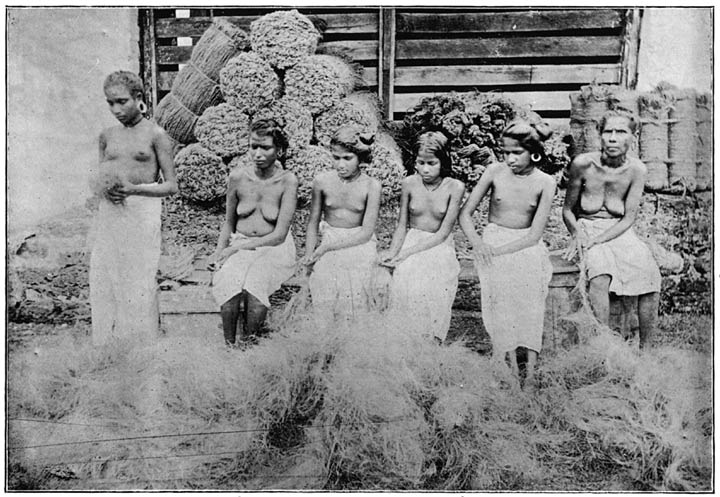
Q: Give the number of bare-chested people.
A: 6